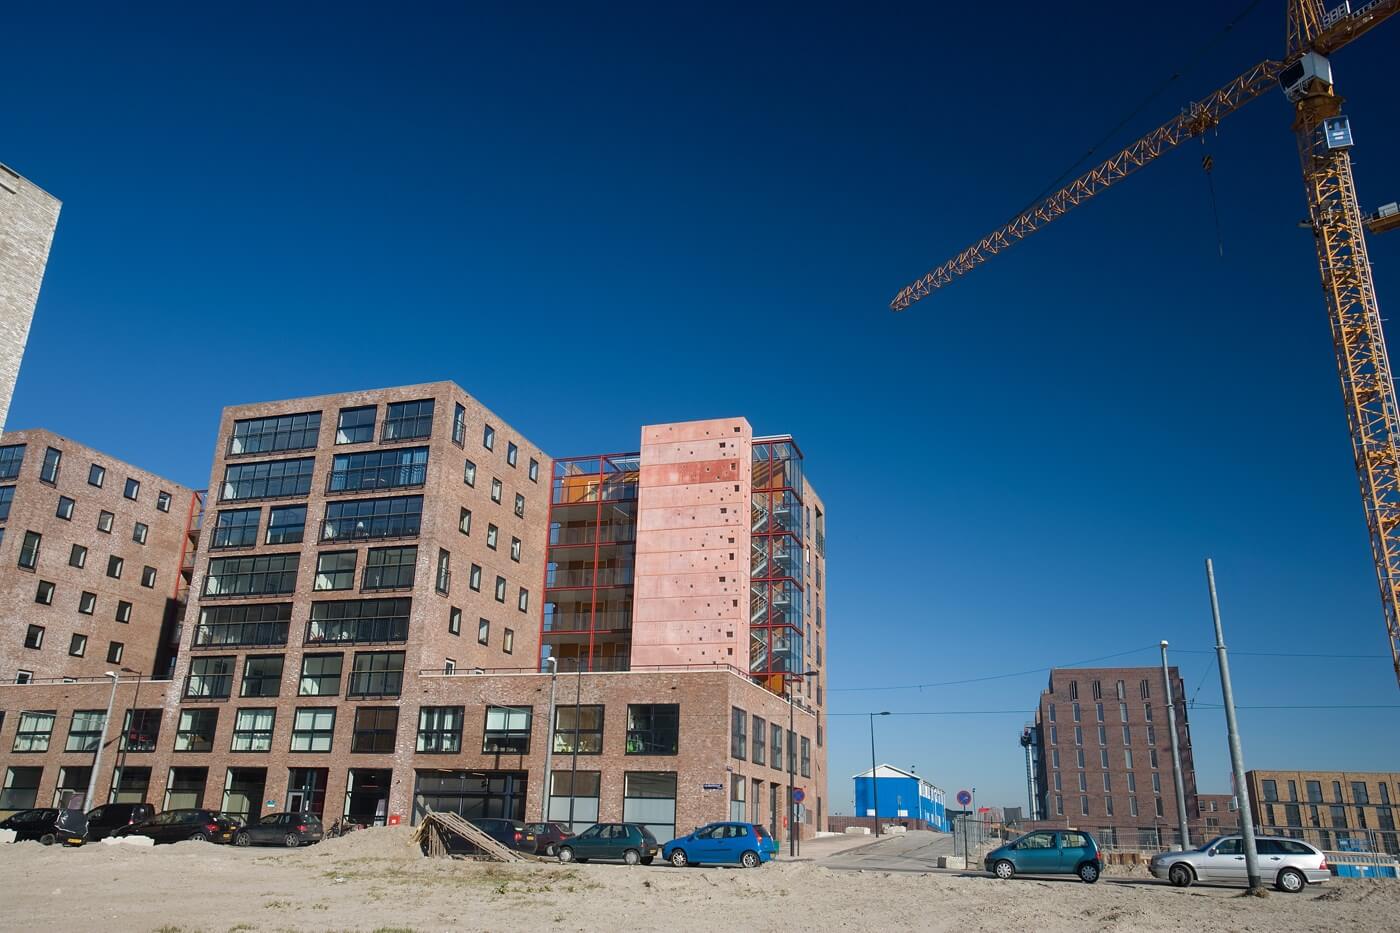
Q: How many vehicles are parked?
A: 10